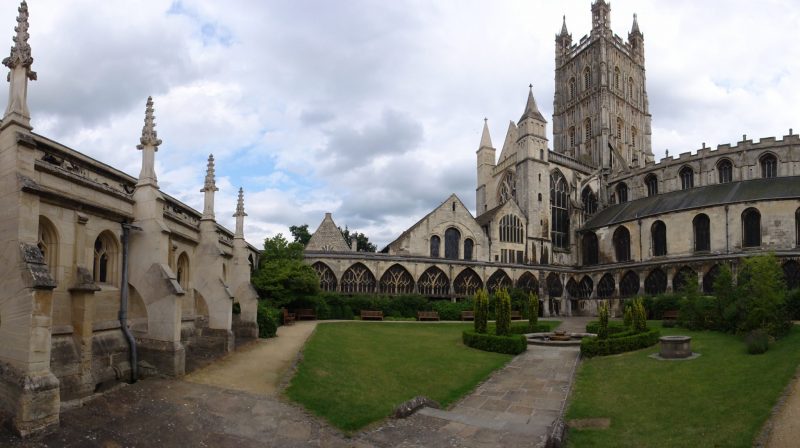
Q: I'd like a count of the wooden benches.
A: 7